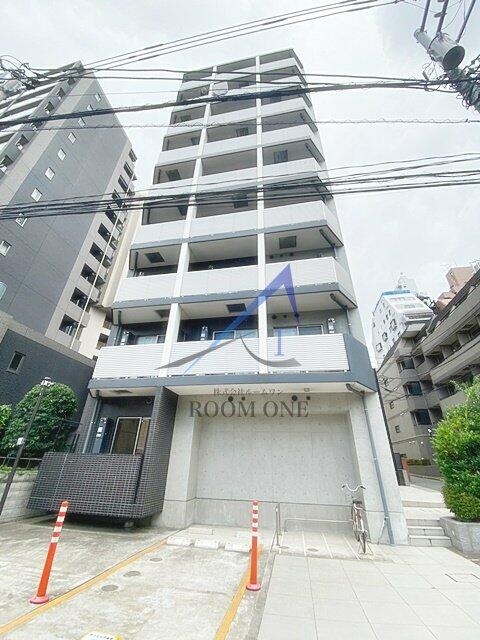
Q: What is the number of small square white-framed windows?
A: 9